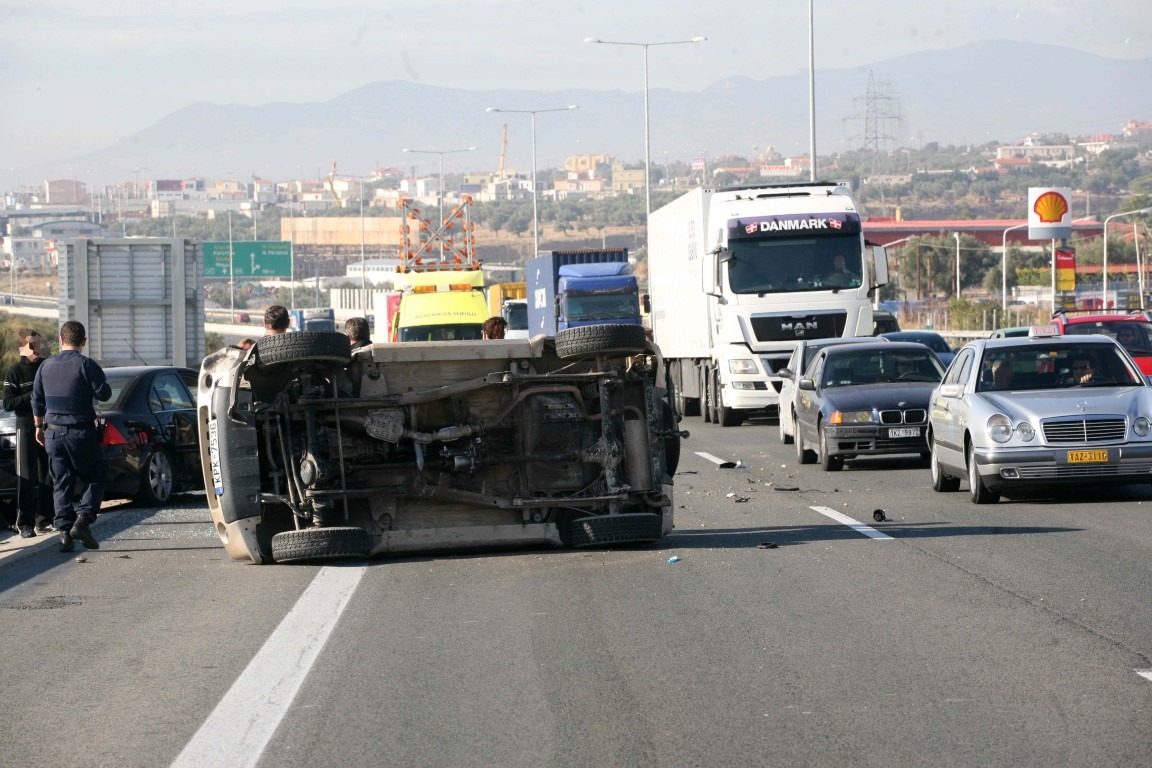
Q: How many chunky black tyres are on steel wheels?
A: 4